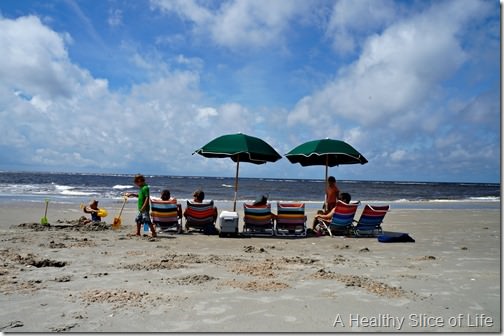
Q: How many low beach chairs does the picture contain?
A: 6